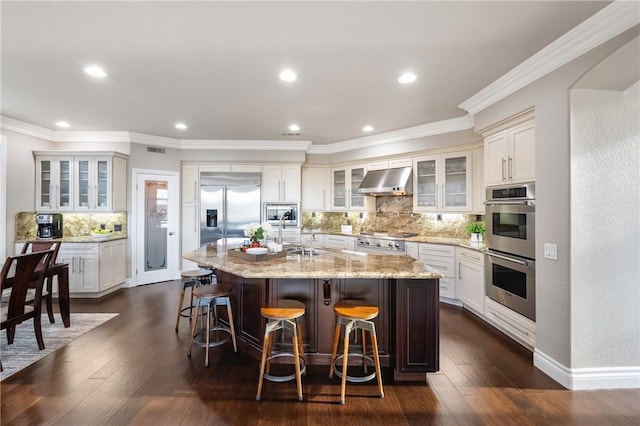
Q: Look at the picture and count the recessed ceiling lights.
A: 7